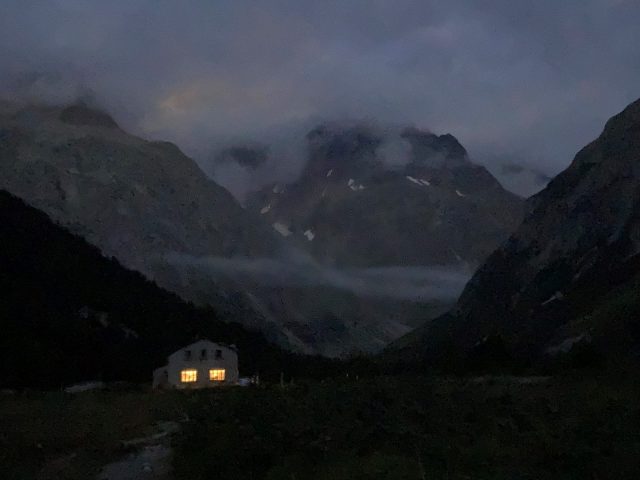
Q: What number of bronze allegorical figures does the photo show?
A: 0